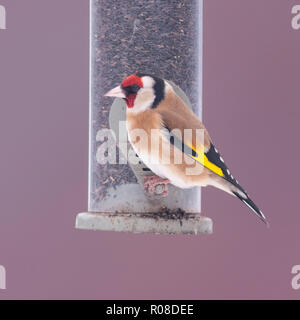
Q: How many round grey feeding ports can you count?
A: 1